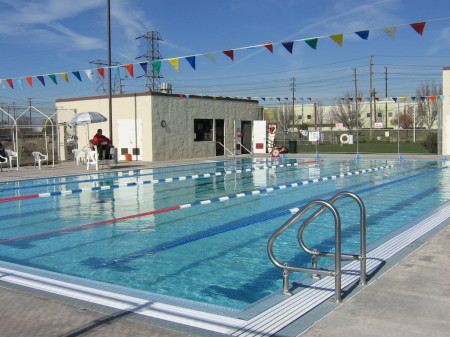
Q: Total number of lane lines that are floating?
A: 4